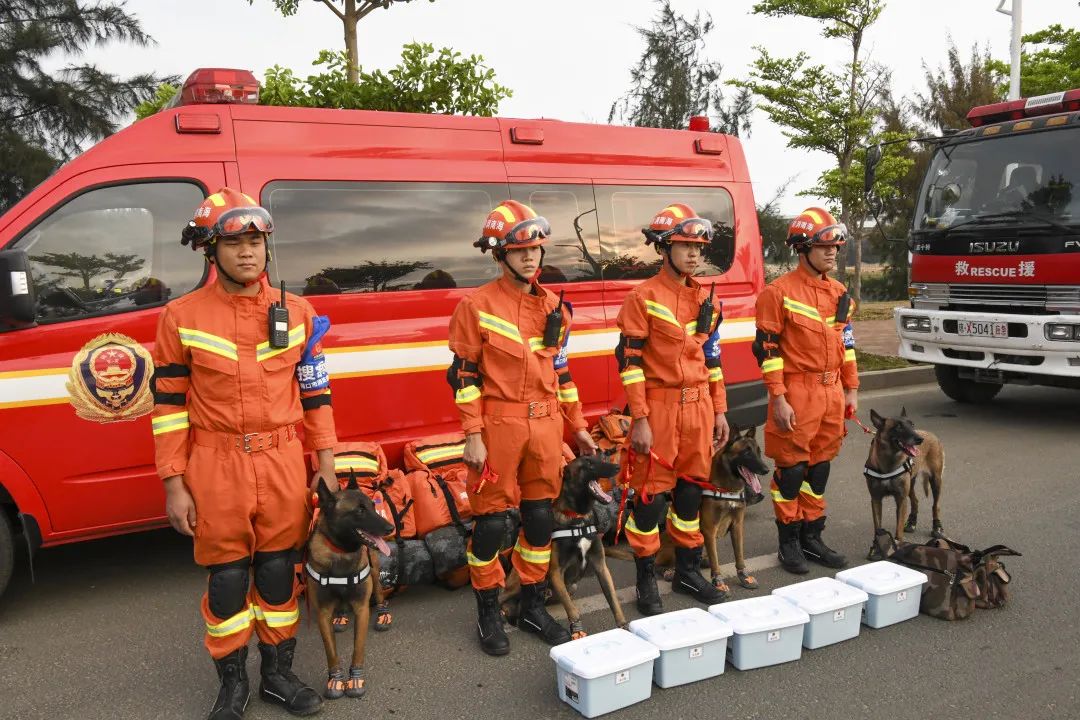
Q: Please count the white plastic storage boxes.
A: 5